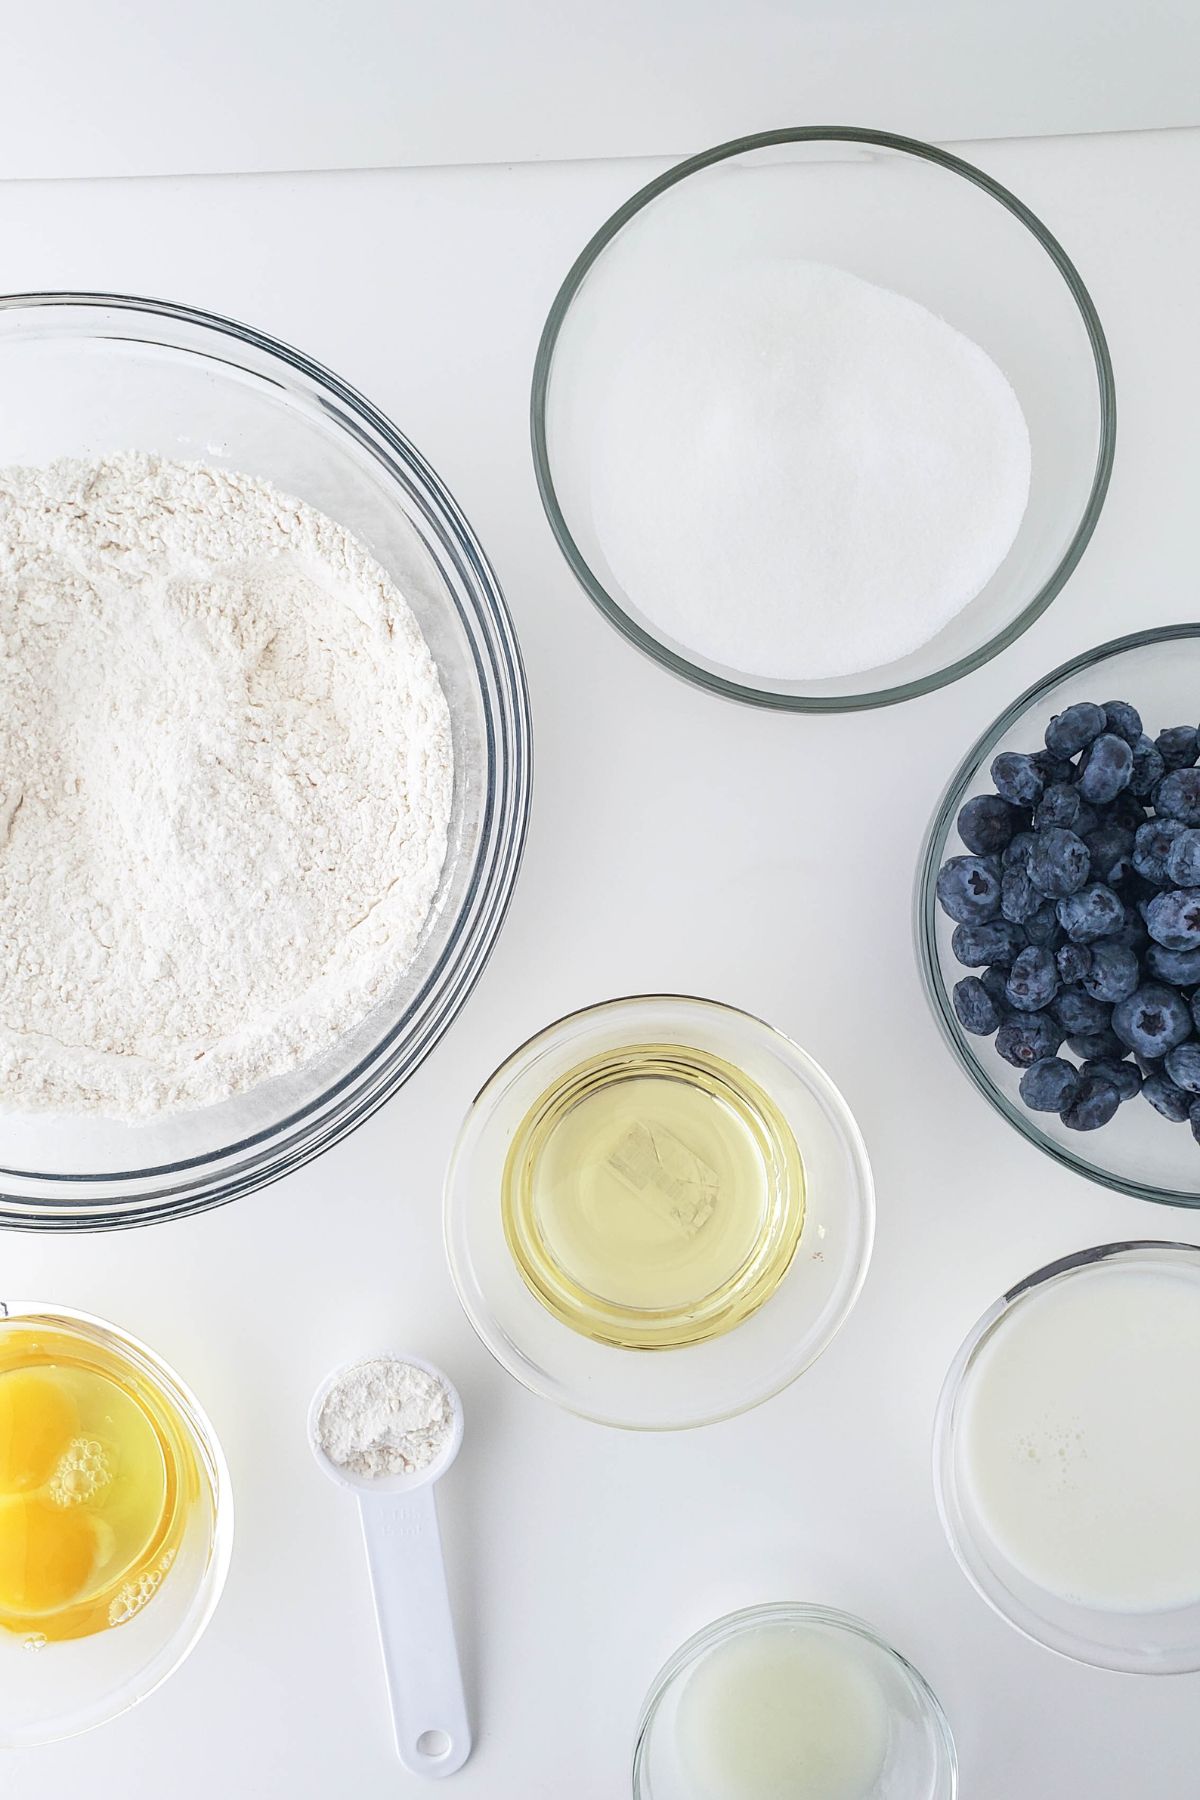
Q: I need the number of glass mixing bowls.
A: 7